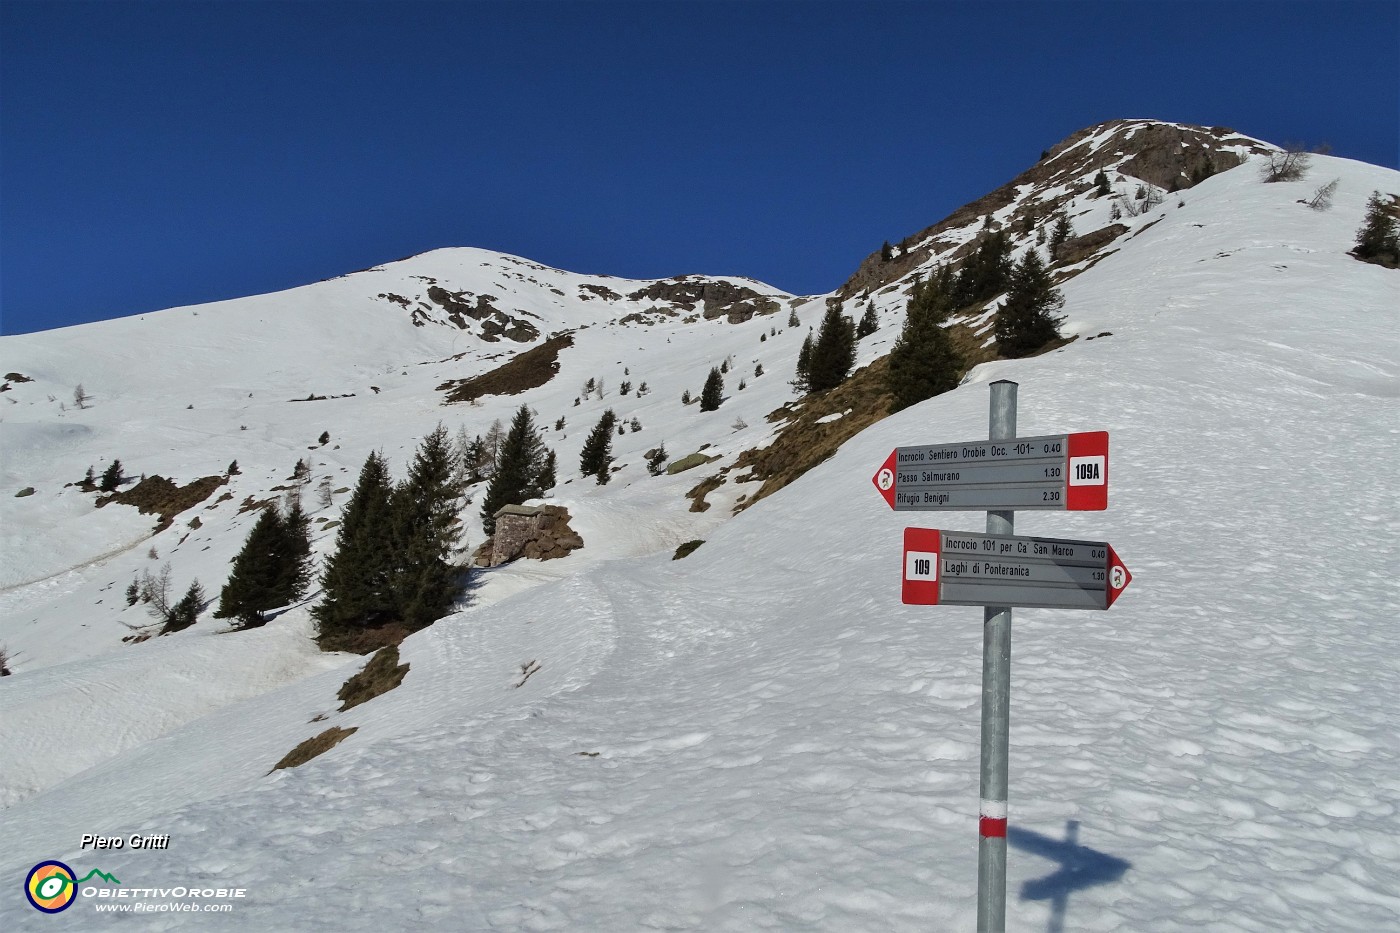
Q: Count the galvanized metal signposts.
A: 1